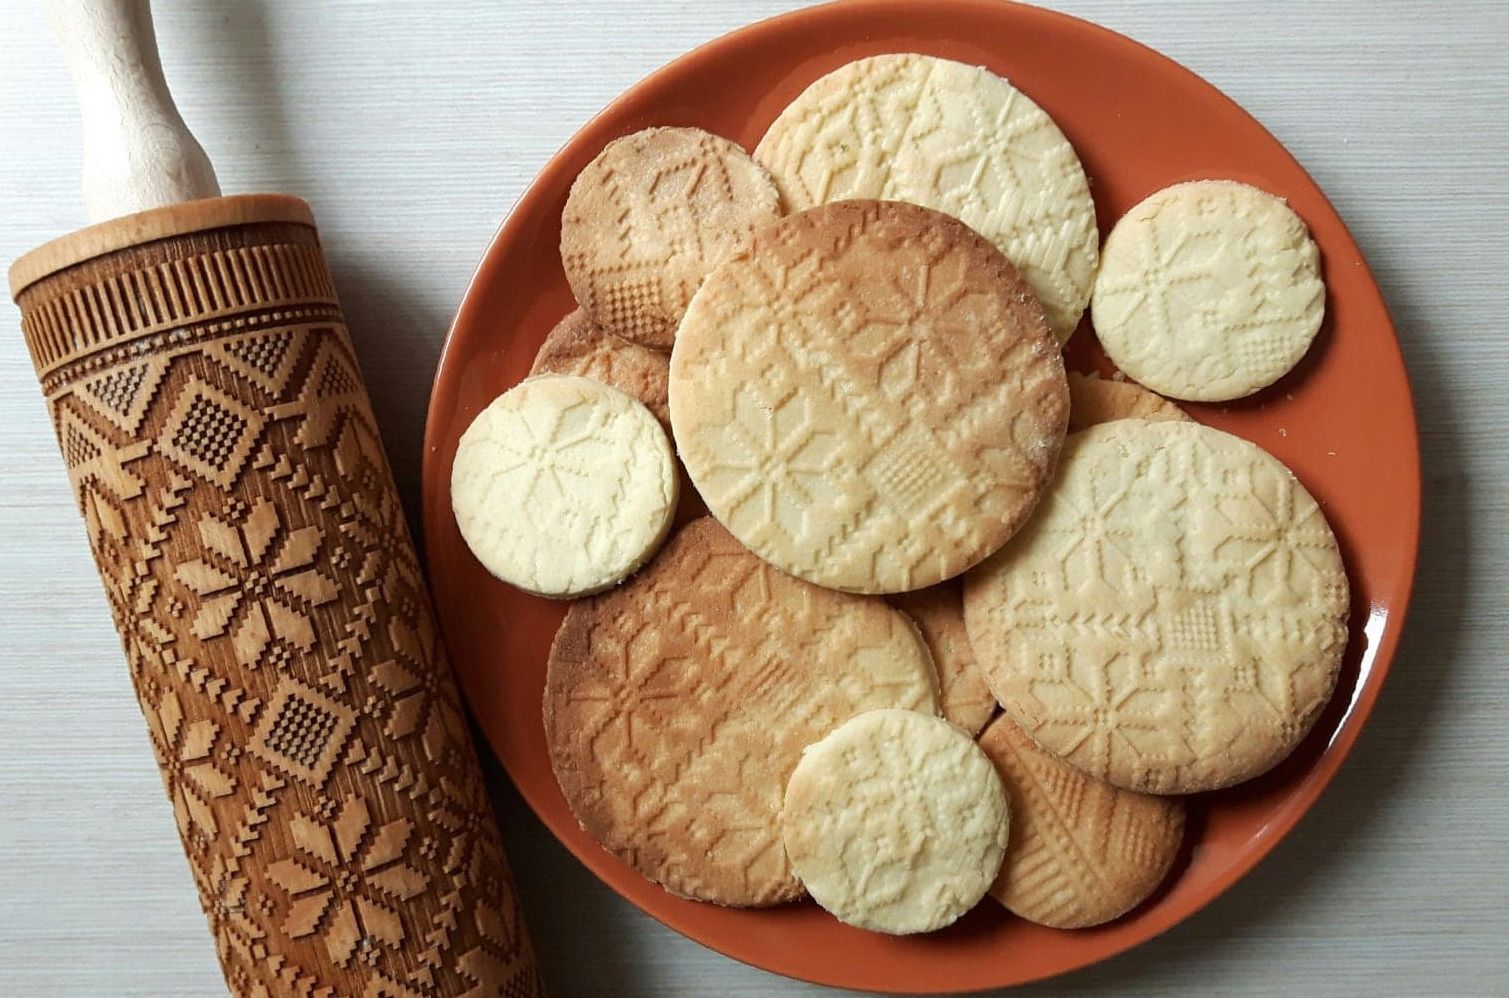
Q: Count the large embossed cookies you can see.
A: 4